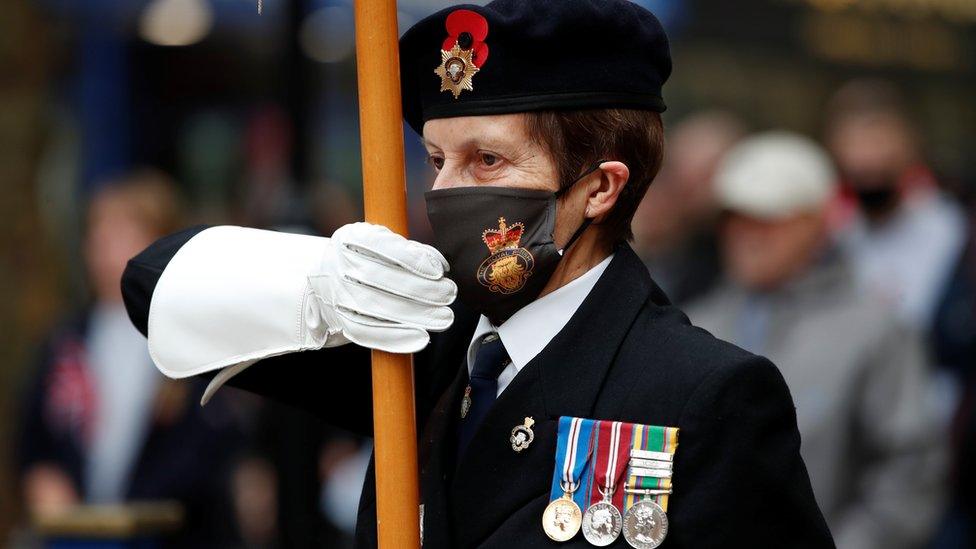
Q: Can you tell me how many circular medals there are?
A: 3